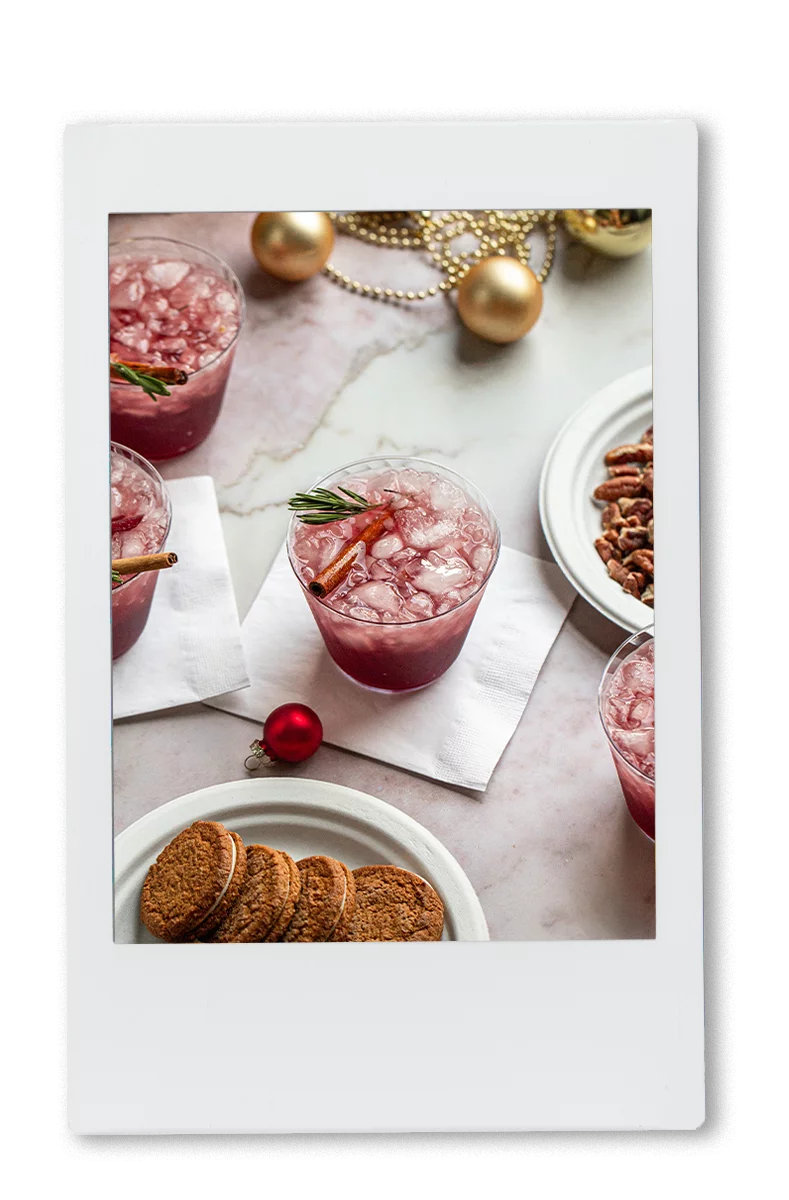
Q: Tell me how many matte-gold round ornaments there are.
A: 2